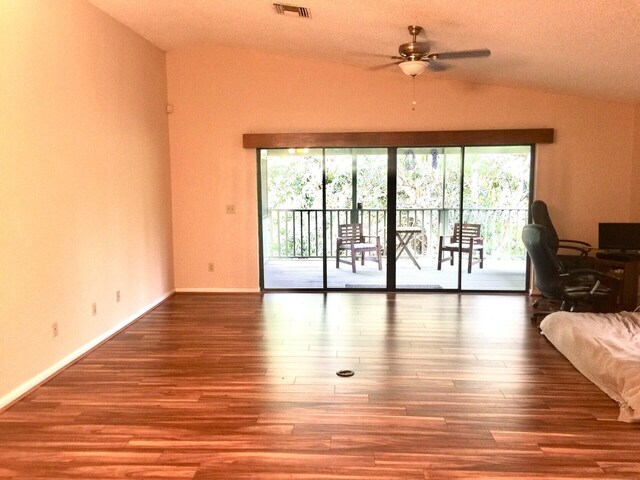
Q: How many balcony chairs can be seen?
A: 2